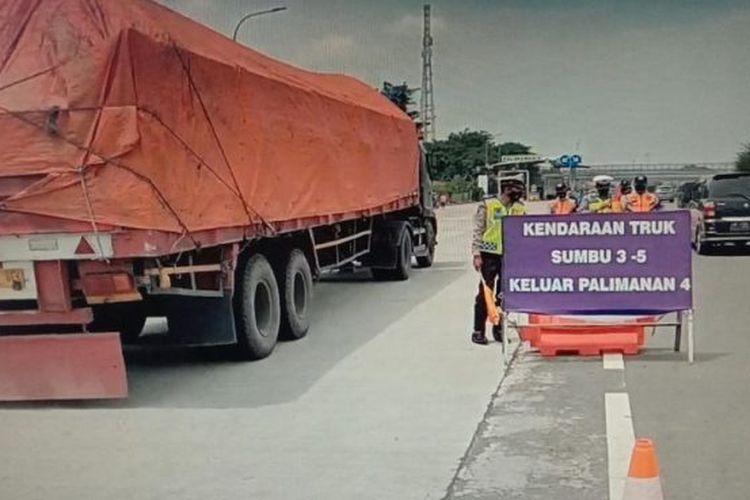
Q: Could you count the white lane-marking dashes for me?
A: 2